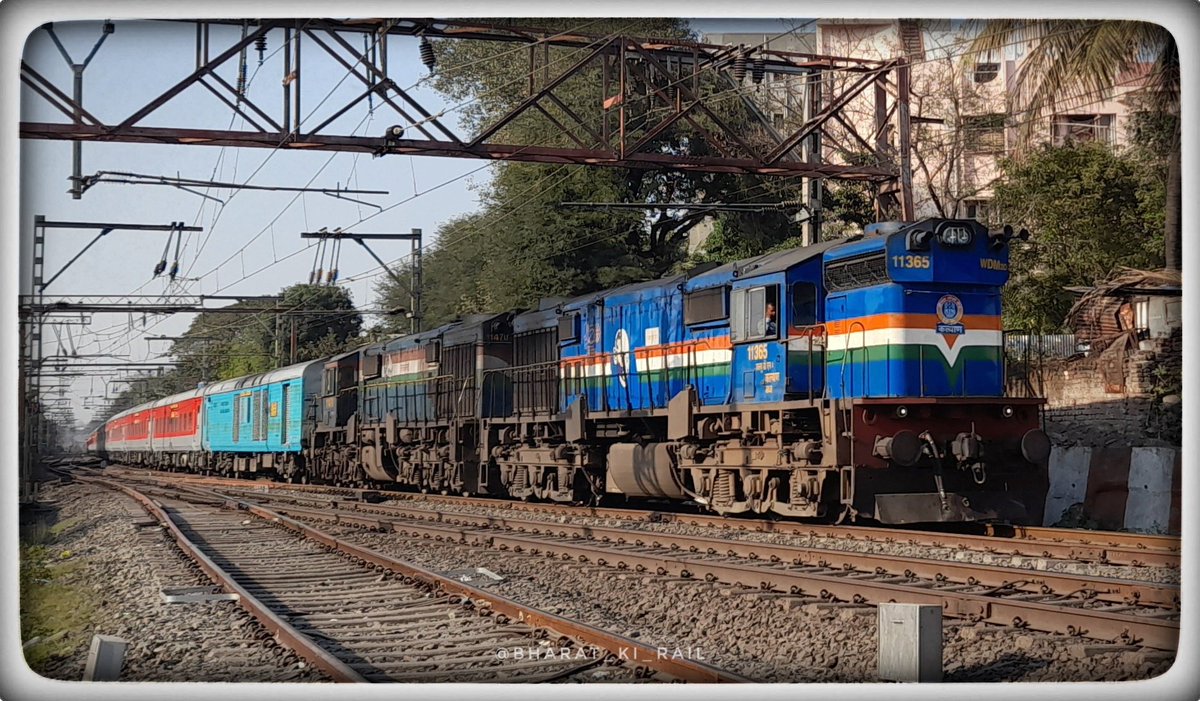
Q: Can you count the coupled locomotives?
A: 2